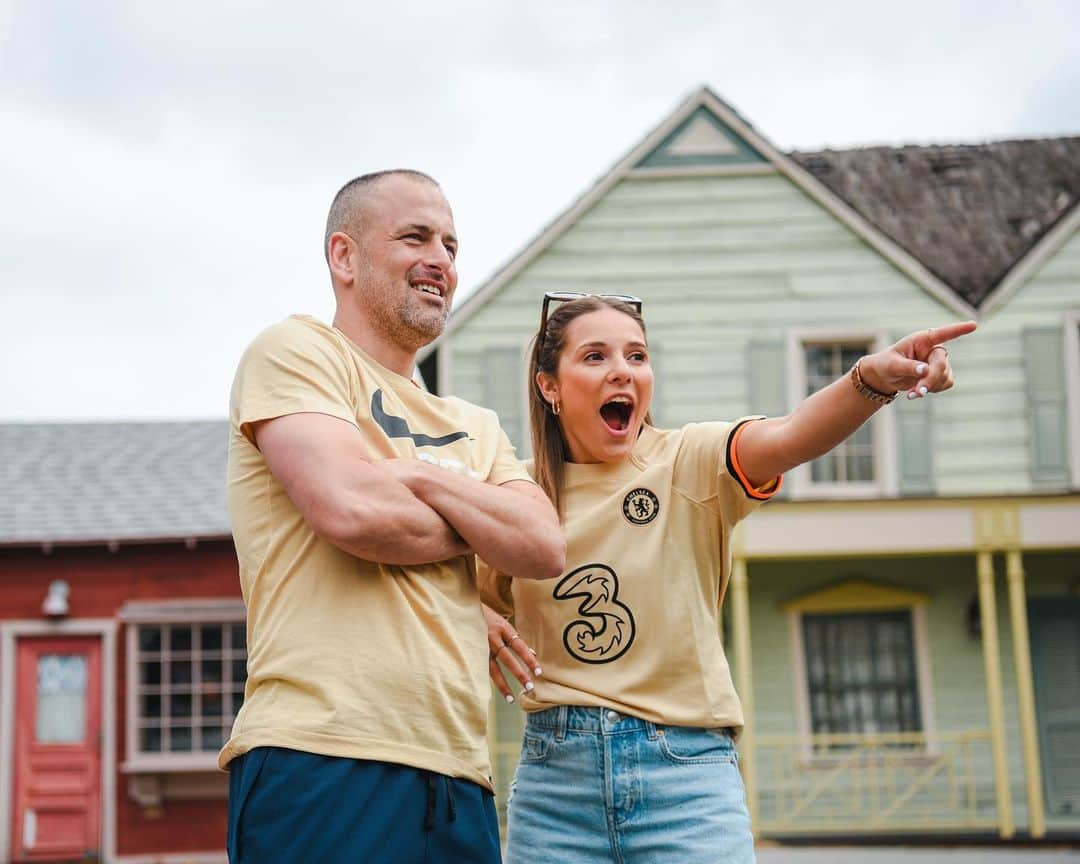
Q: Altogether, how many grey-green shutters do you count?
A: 5